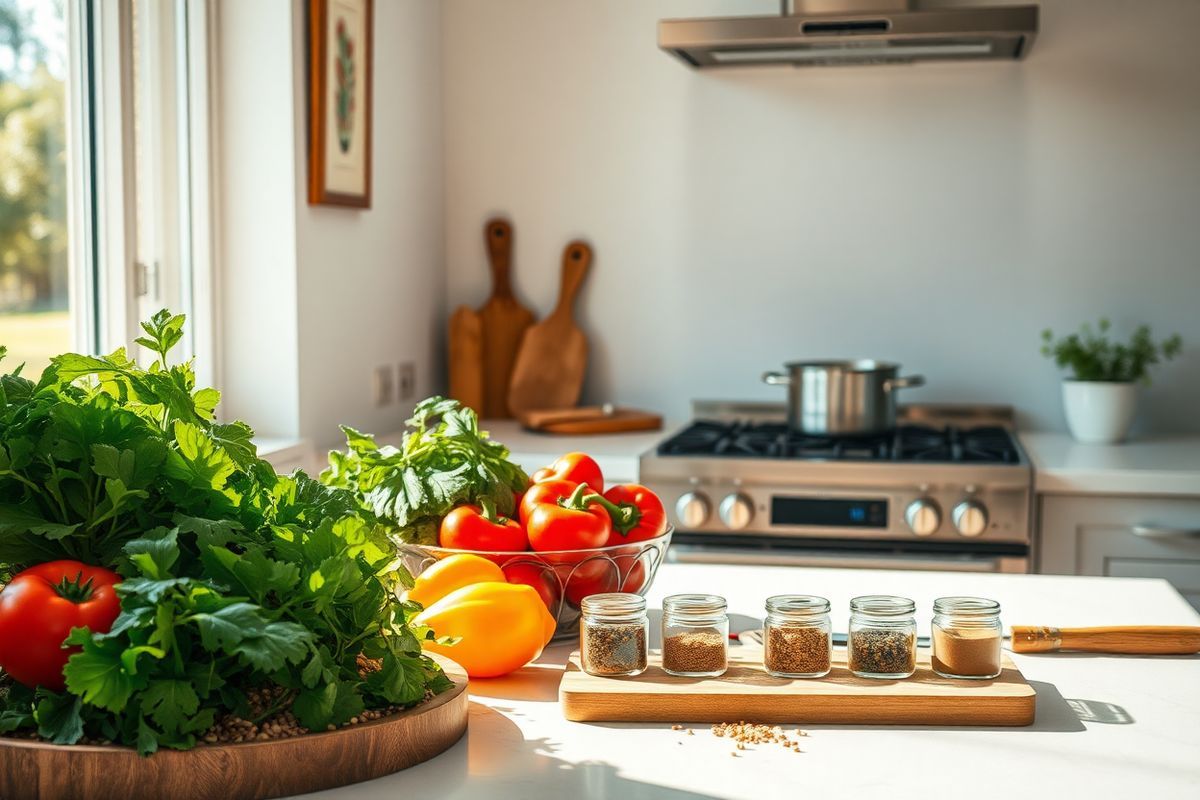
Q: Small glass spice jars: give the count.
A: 5